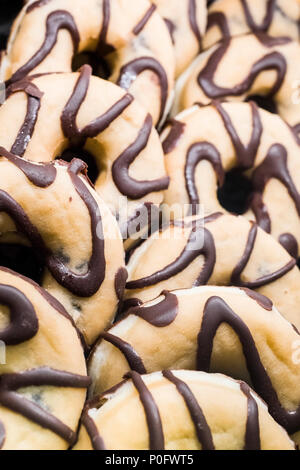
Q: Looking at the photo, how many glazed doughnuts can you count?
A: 11